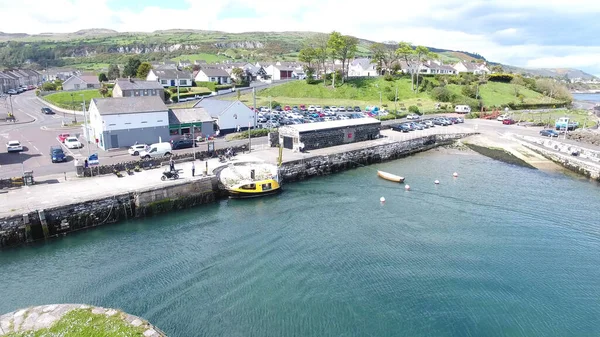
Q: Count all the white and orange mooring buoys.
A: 4